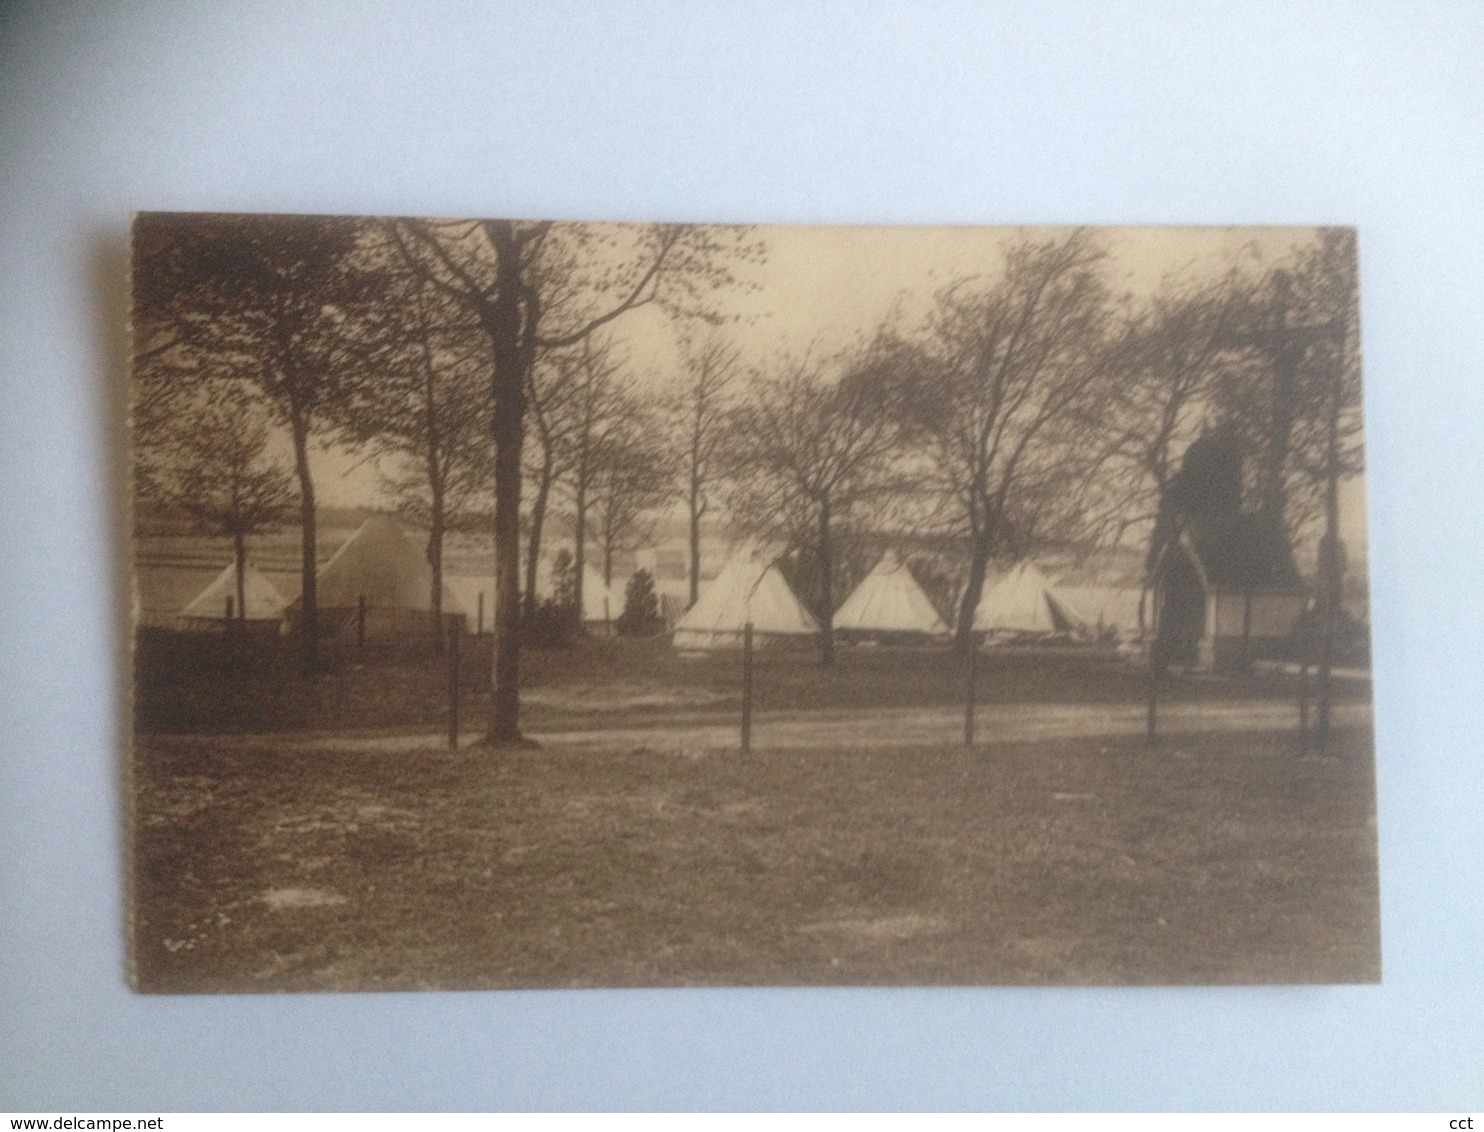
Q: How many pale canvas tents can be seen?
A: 6